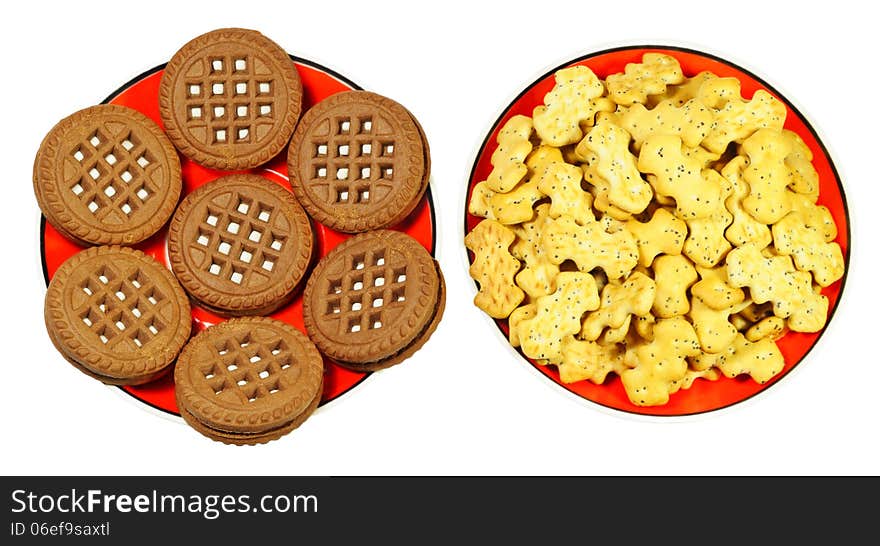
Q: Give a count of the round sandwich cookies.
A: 7